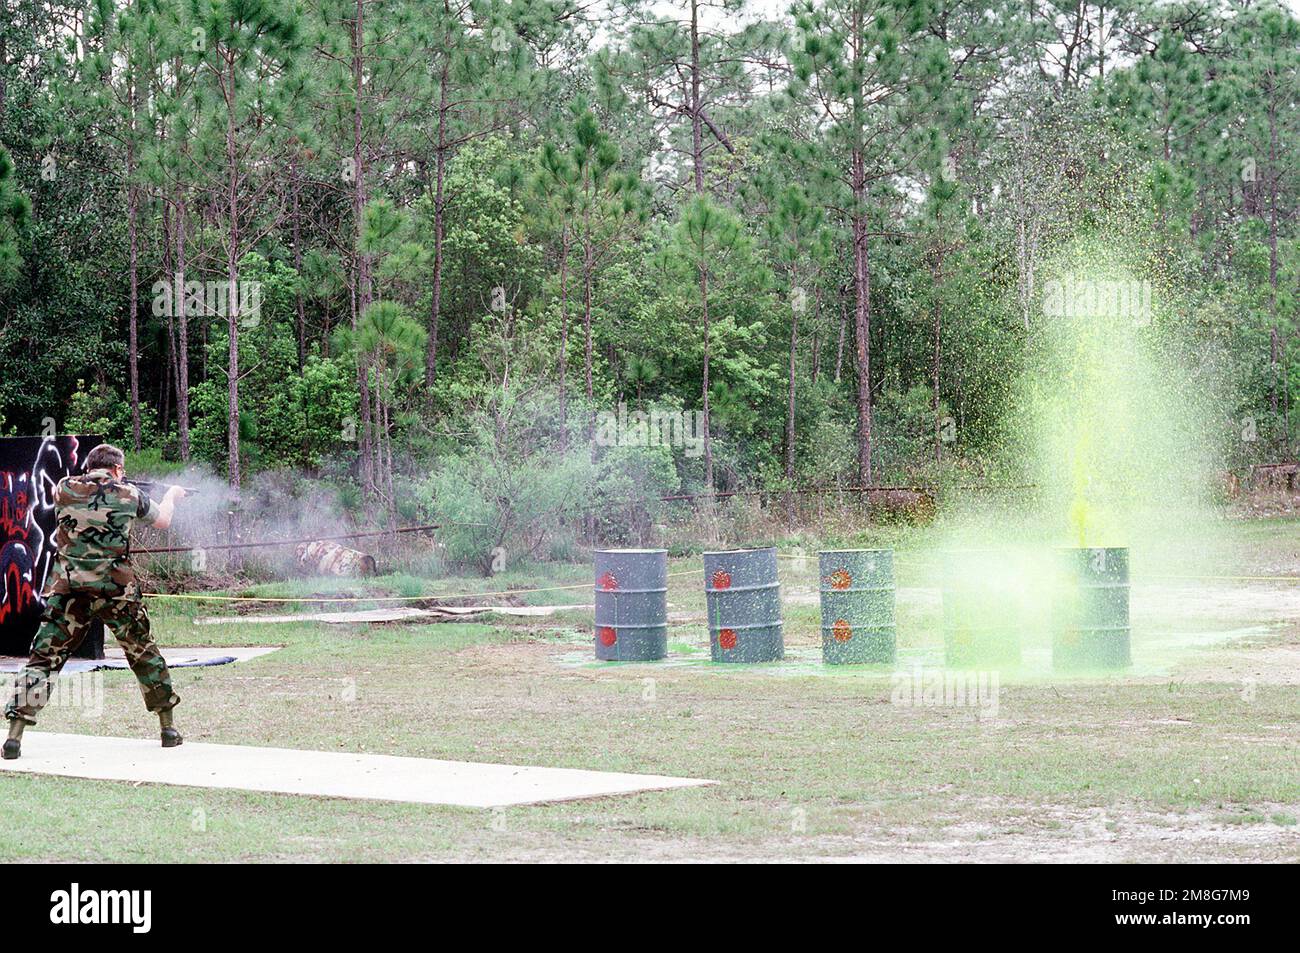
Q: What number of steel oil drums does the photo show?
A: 5